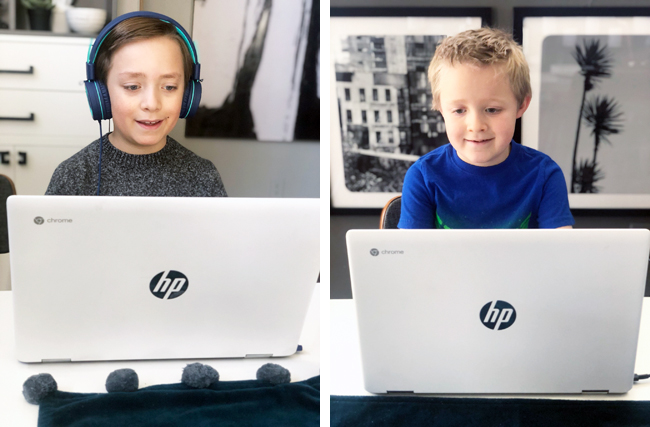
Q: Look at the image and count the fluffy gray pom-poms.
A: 4